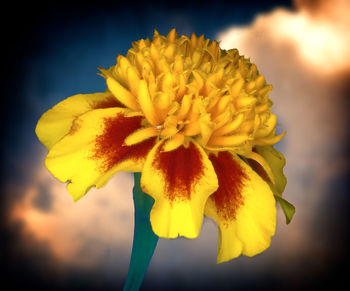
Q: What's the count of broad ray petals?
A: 5